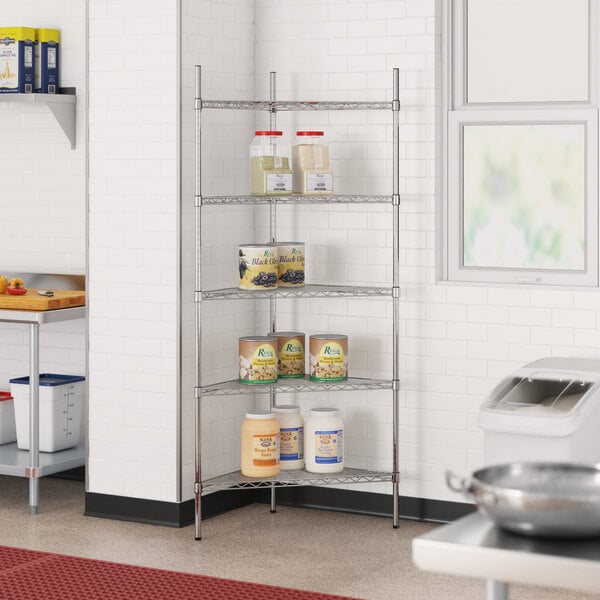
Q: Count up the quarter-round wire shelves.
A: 5